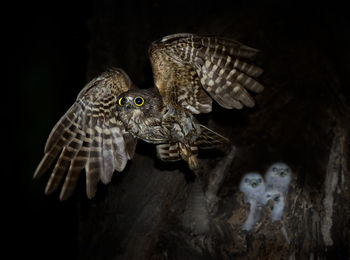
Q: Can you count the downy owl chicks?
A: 3